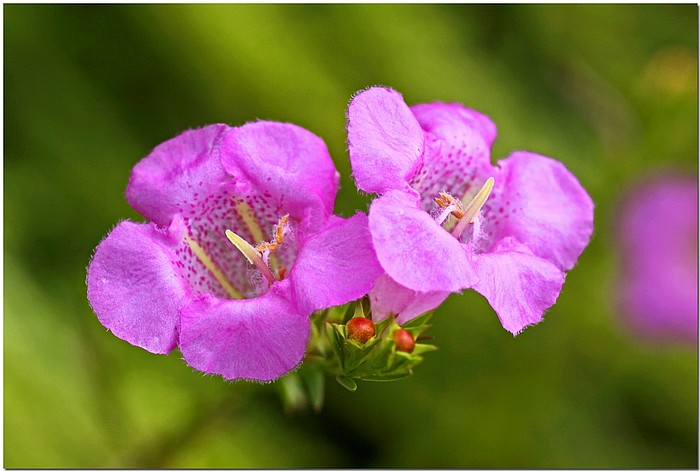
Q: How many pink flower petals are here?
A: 10